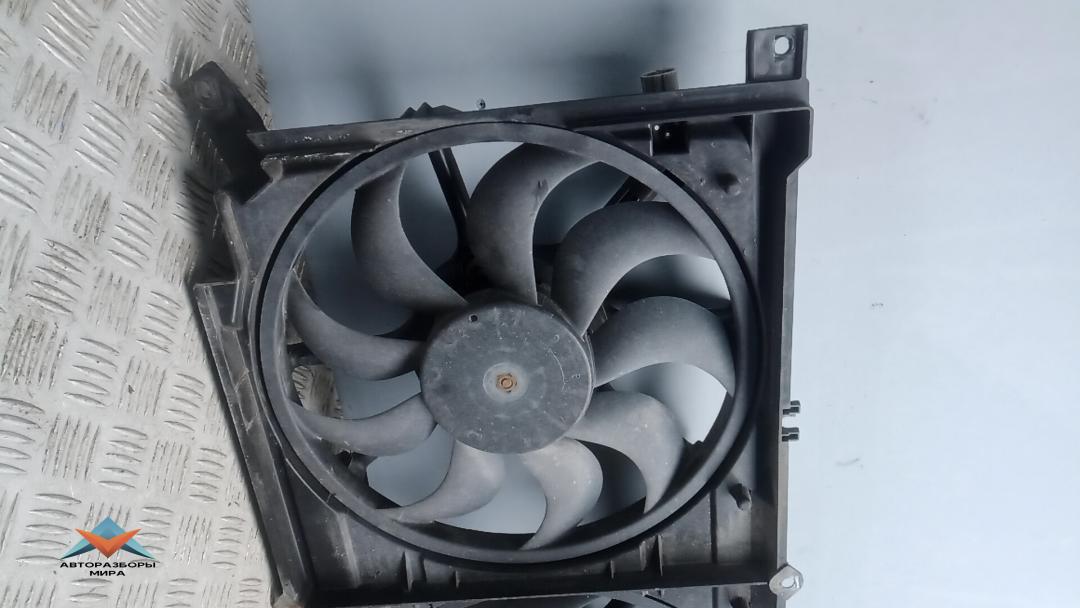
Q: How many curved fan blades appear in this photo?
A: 9